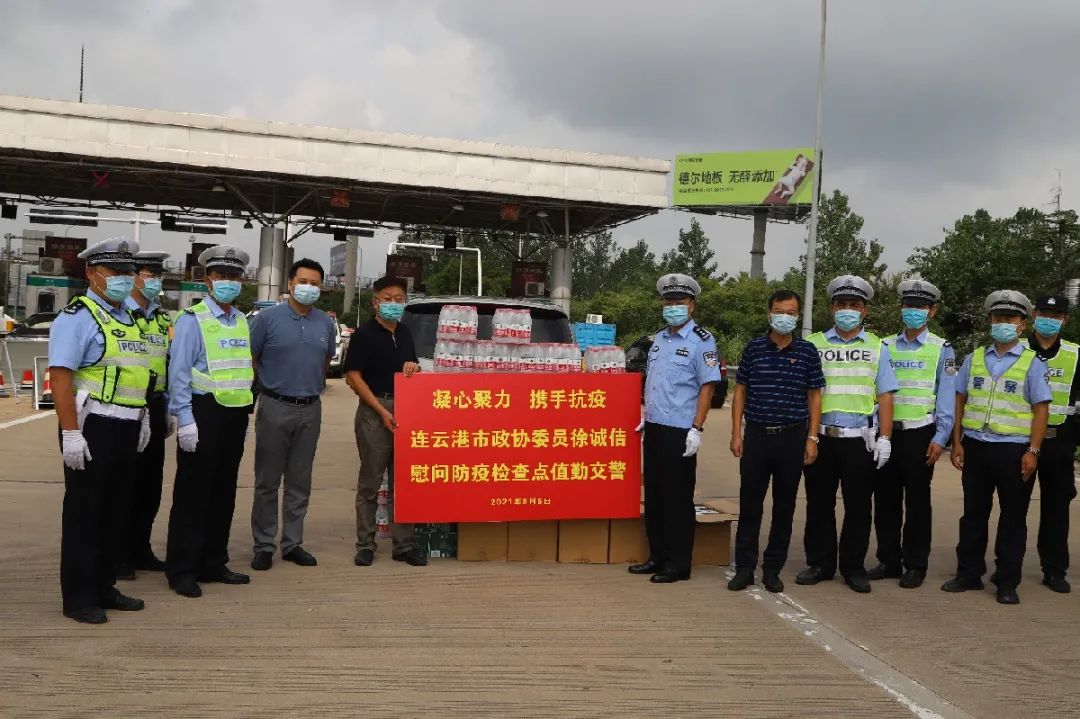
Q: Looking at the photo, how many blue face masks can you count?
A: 11